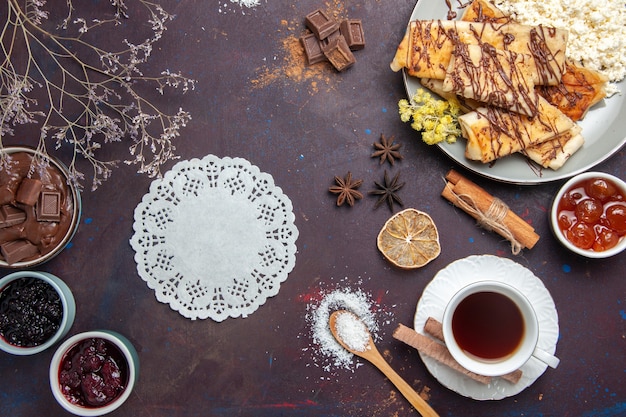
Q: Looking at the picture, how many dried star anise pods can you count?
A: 3